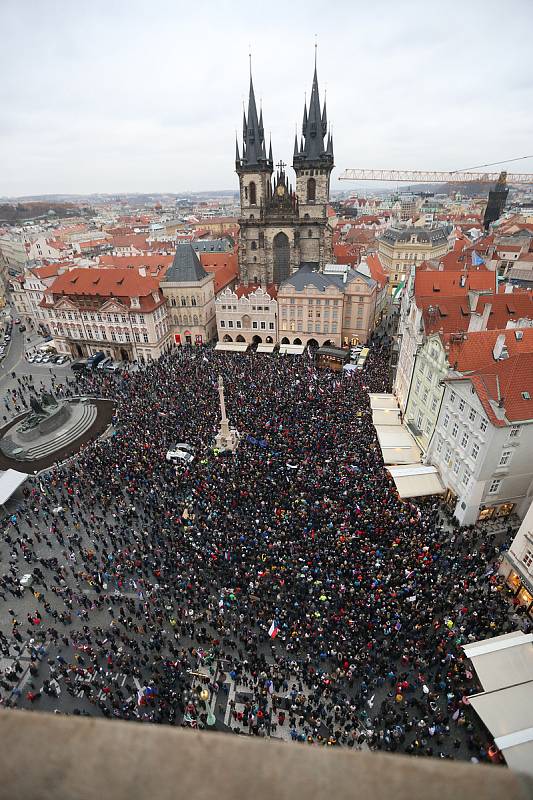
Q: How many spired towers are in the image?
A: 2